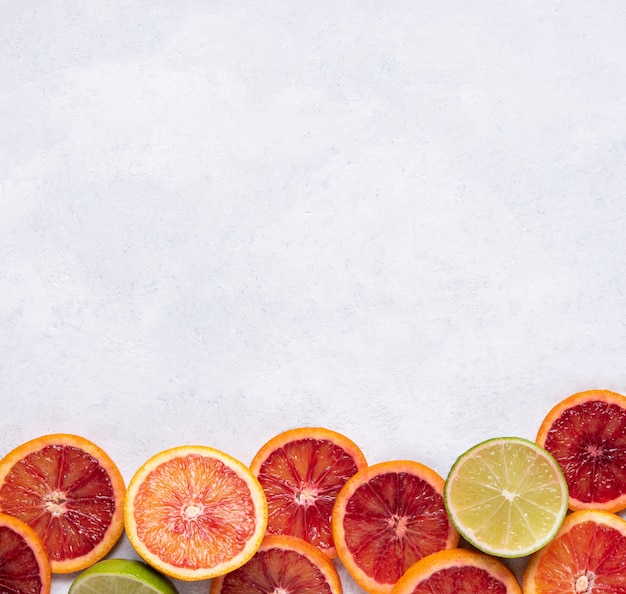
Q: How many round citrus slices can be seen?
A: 11